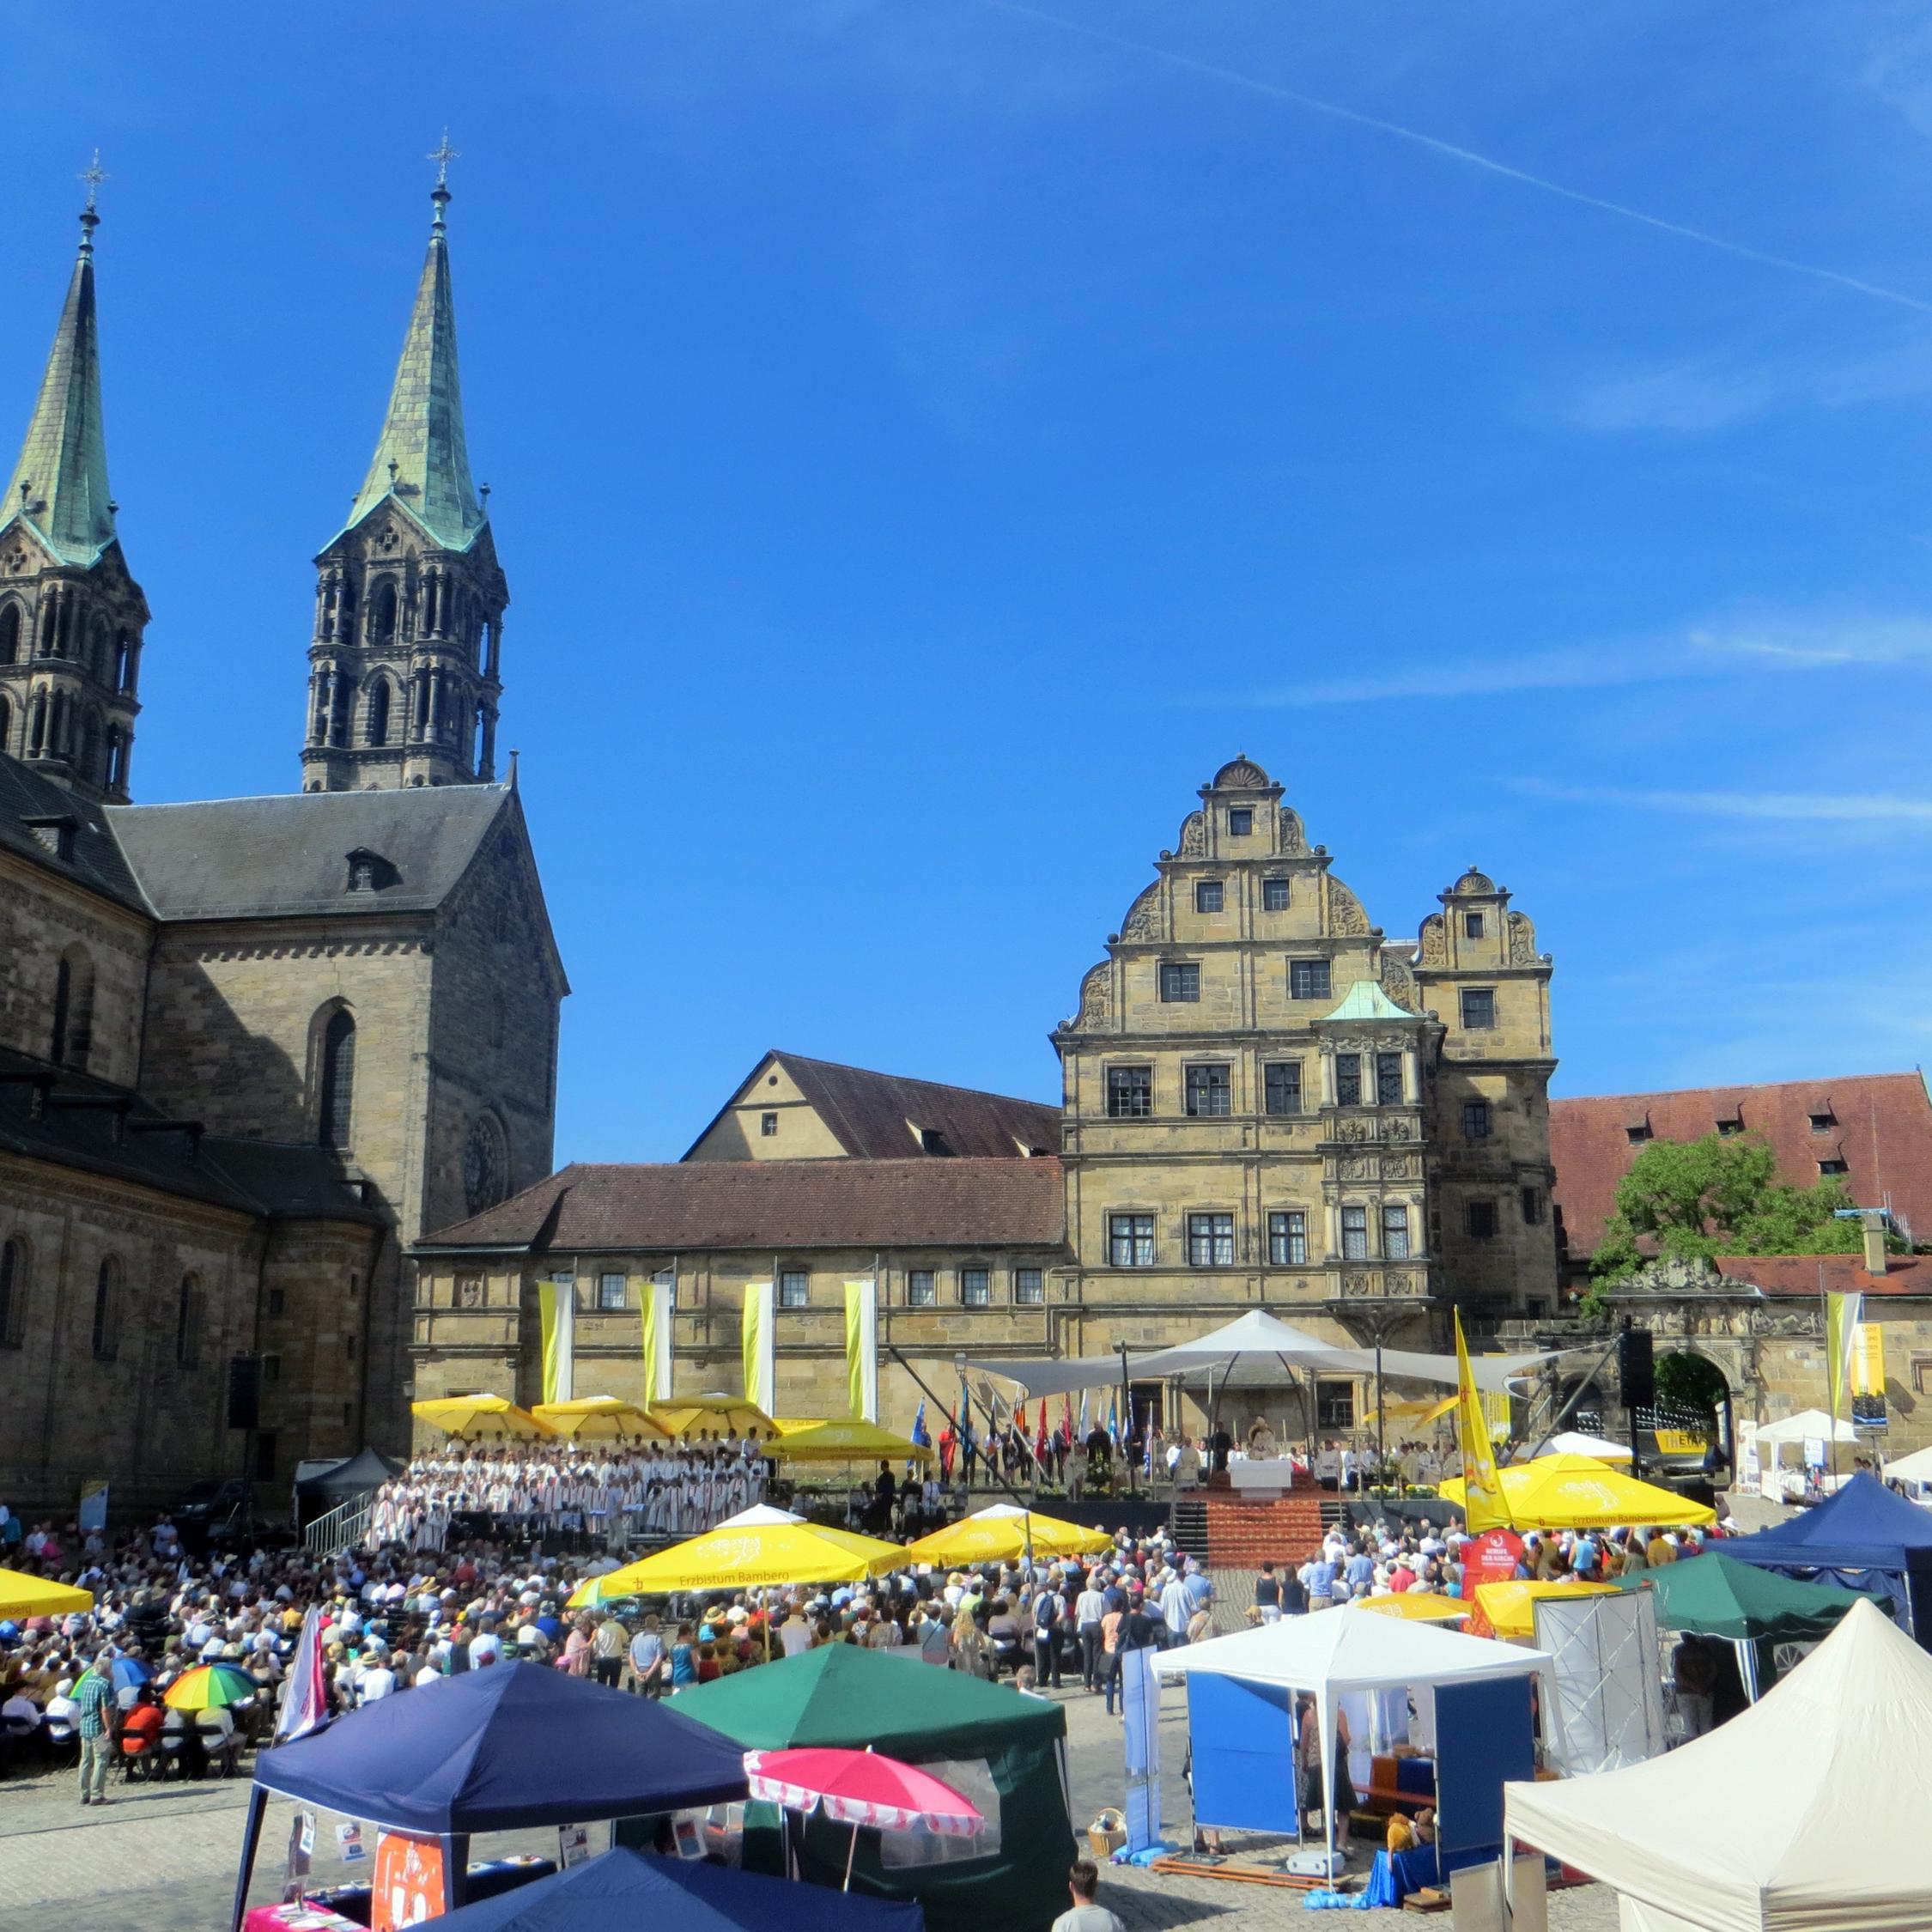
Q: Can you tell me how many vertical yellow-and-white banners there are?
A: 5